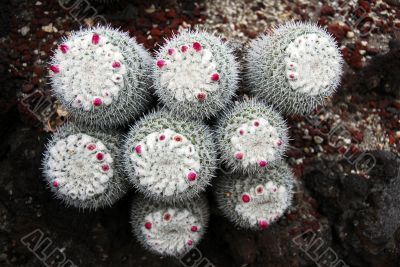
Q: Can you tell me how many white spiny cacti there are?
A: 8